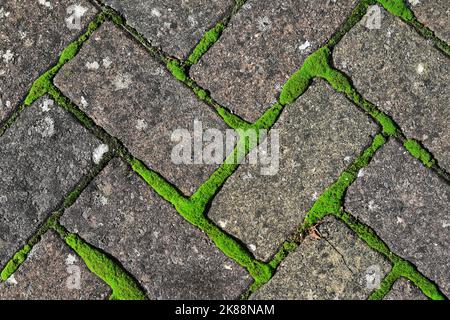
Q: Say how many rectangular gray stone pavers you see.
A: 13